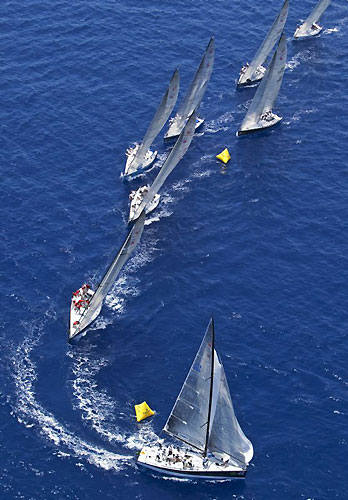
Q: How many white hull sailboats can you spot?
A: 8